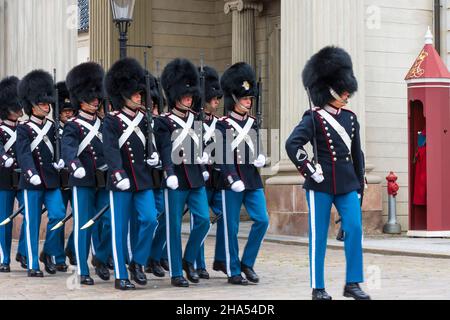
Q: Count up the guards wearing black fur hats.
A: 10